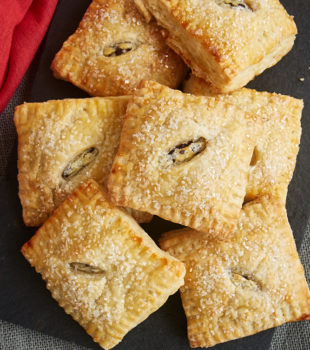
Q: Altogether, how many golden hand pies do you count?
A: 7